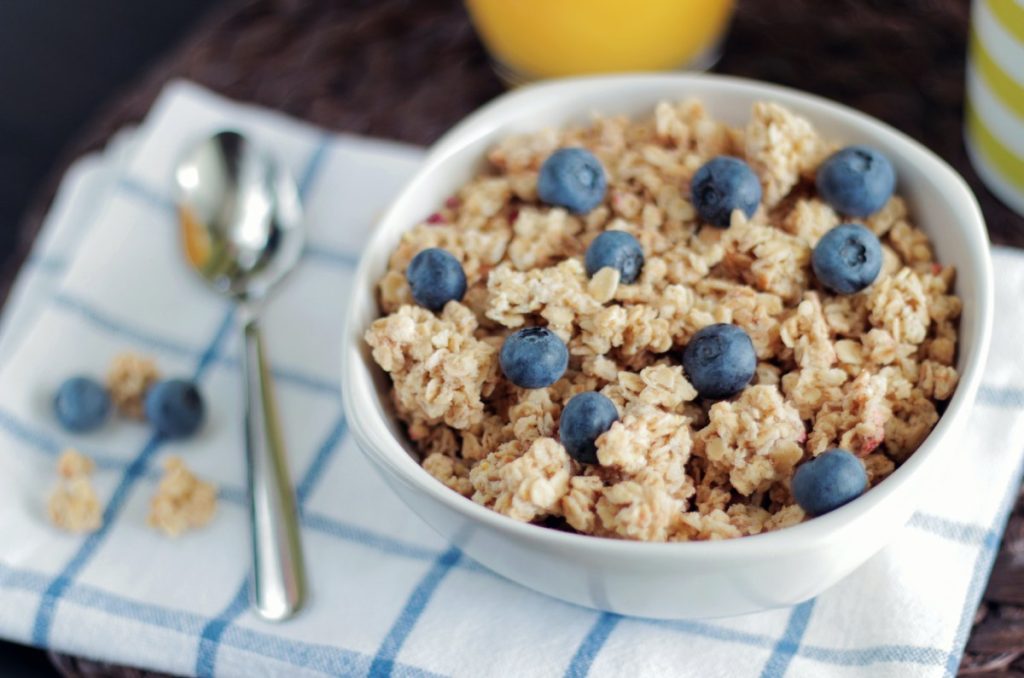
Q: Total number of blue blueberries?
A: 12